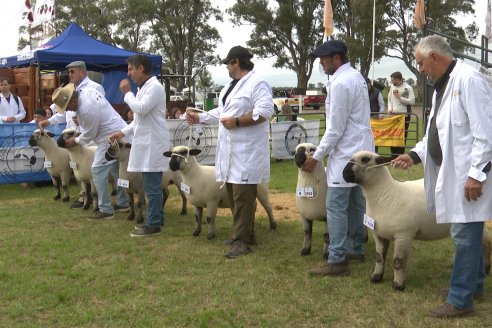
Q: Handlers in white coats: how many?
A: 6